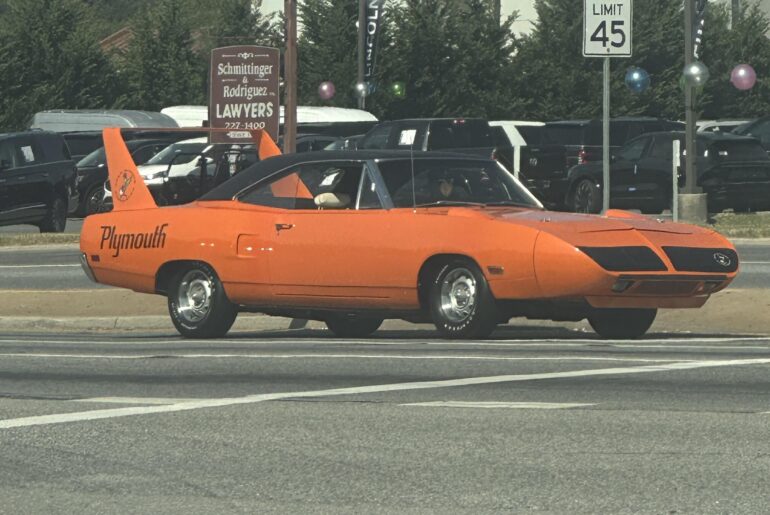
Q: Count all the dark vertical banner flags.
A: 2